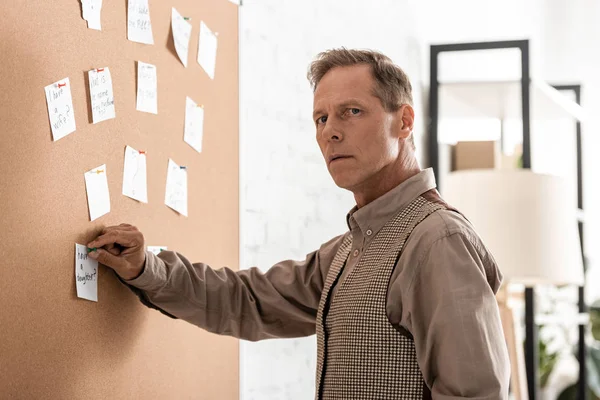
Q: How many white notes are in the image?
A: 13